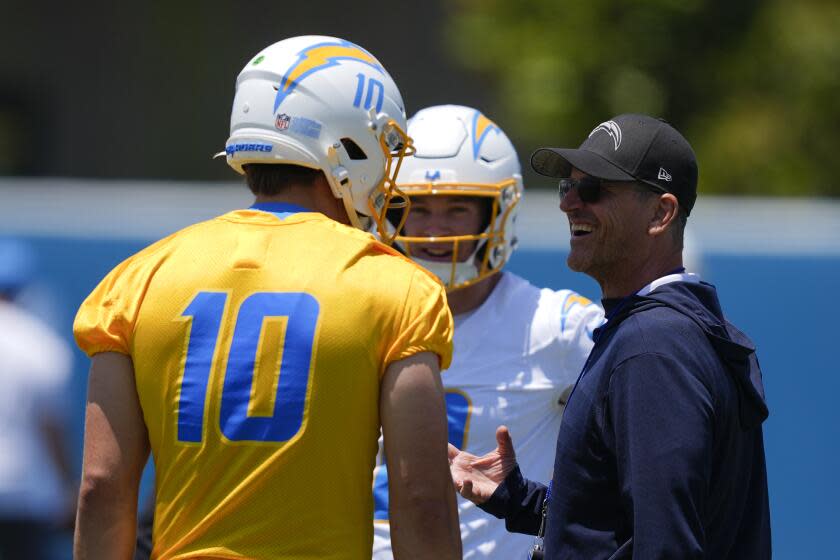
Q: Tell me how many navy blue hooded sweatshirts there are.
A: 1